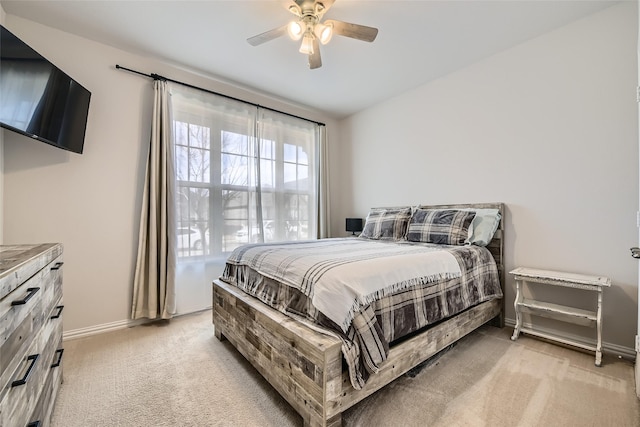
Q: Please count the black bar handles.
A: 6